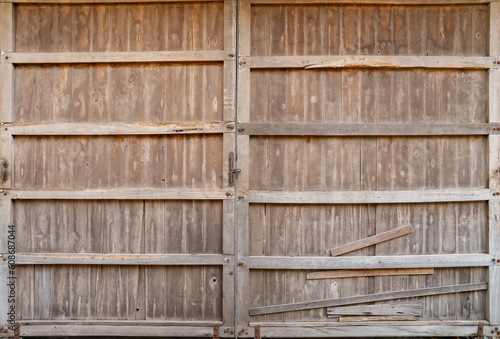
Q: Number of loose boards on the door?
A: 5